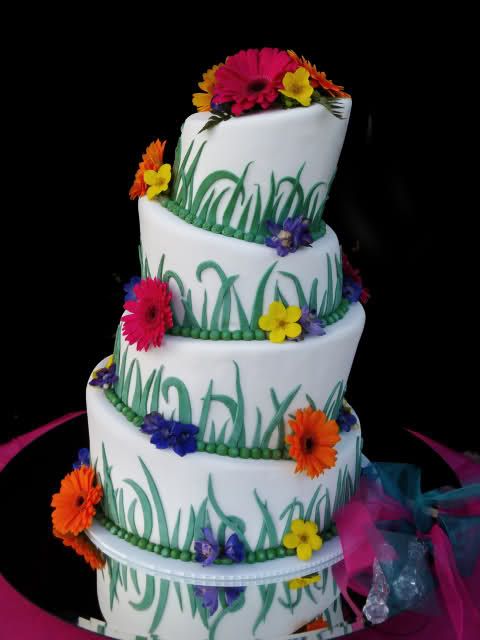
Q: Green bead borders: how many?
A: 4